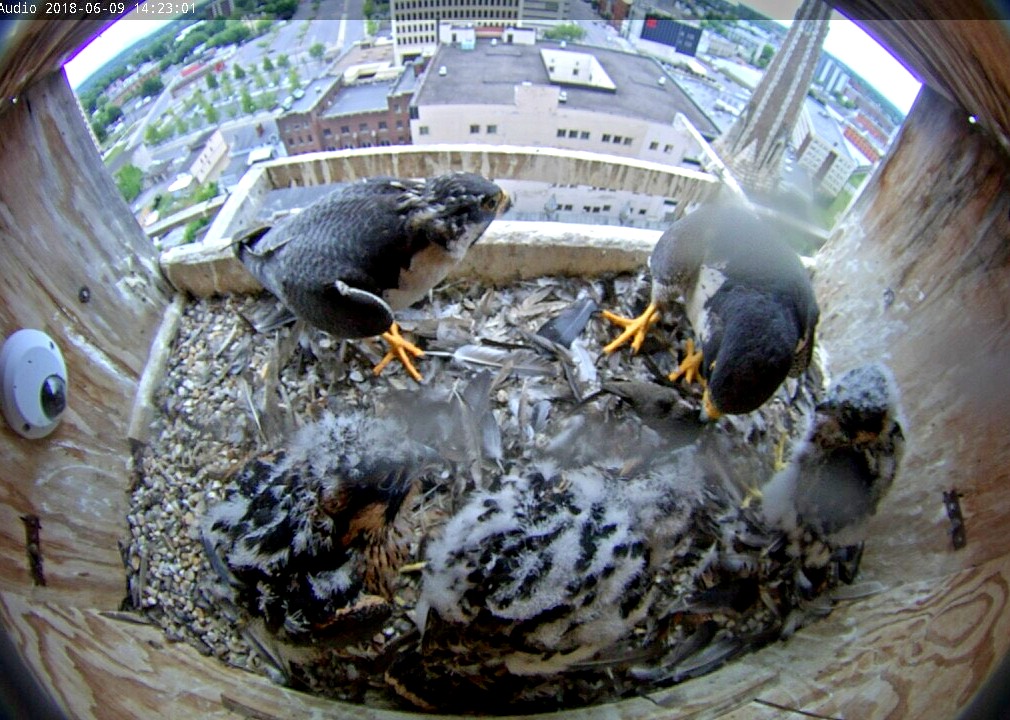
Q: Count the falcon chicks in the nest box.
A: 3